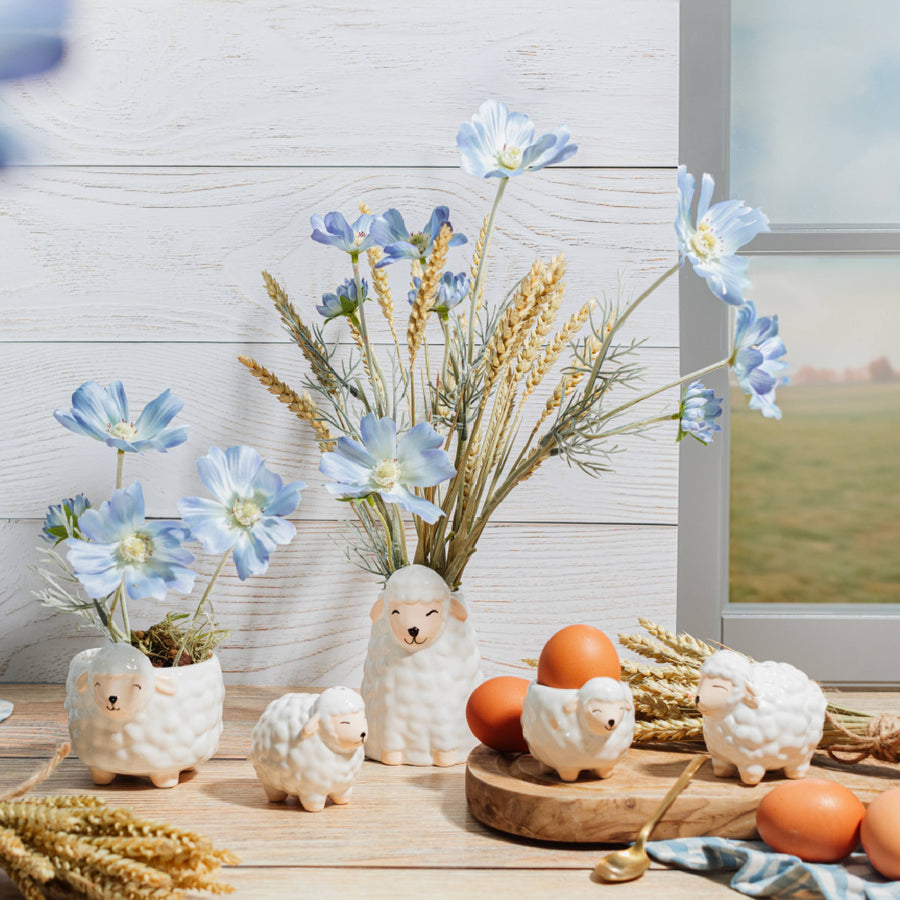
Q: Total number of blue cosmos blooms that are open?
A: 9